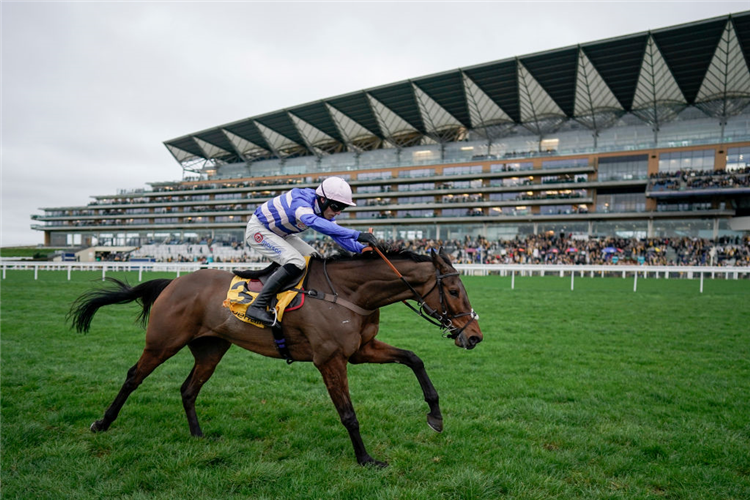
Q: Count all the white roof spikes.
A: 13